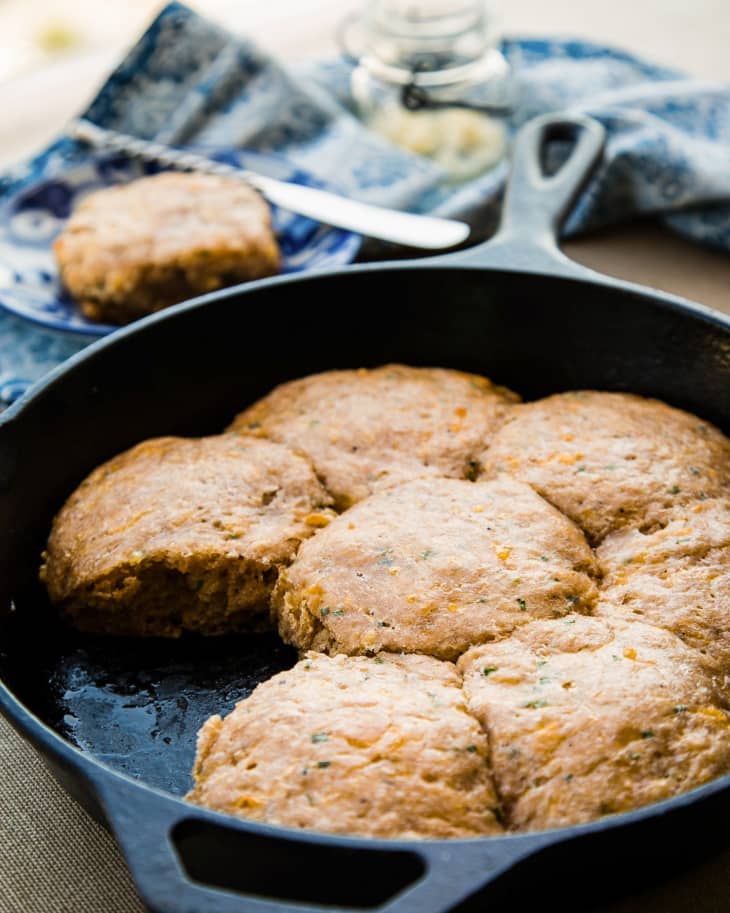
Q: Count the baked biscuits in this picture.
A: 8